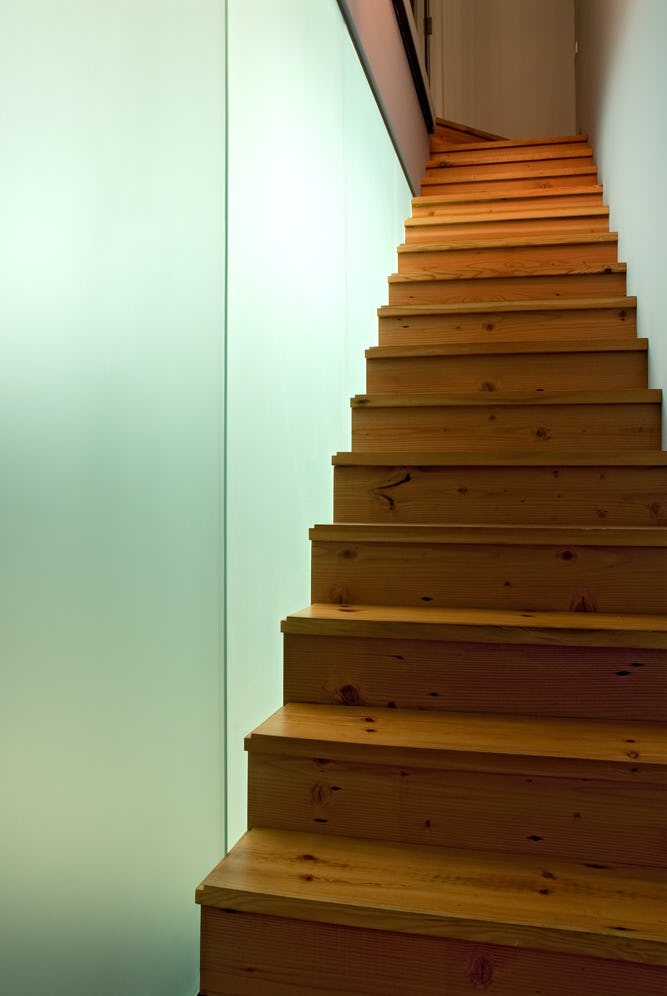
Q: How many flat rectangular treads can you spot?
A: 15